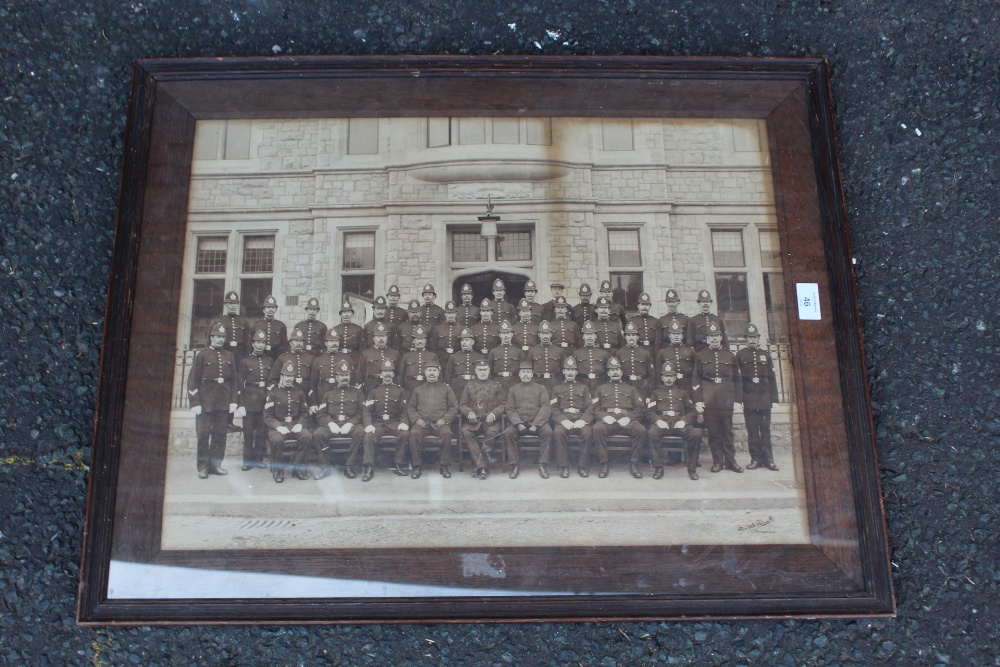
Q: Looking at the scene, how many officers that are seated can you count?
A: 9